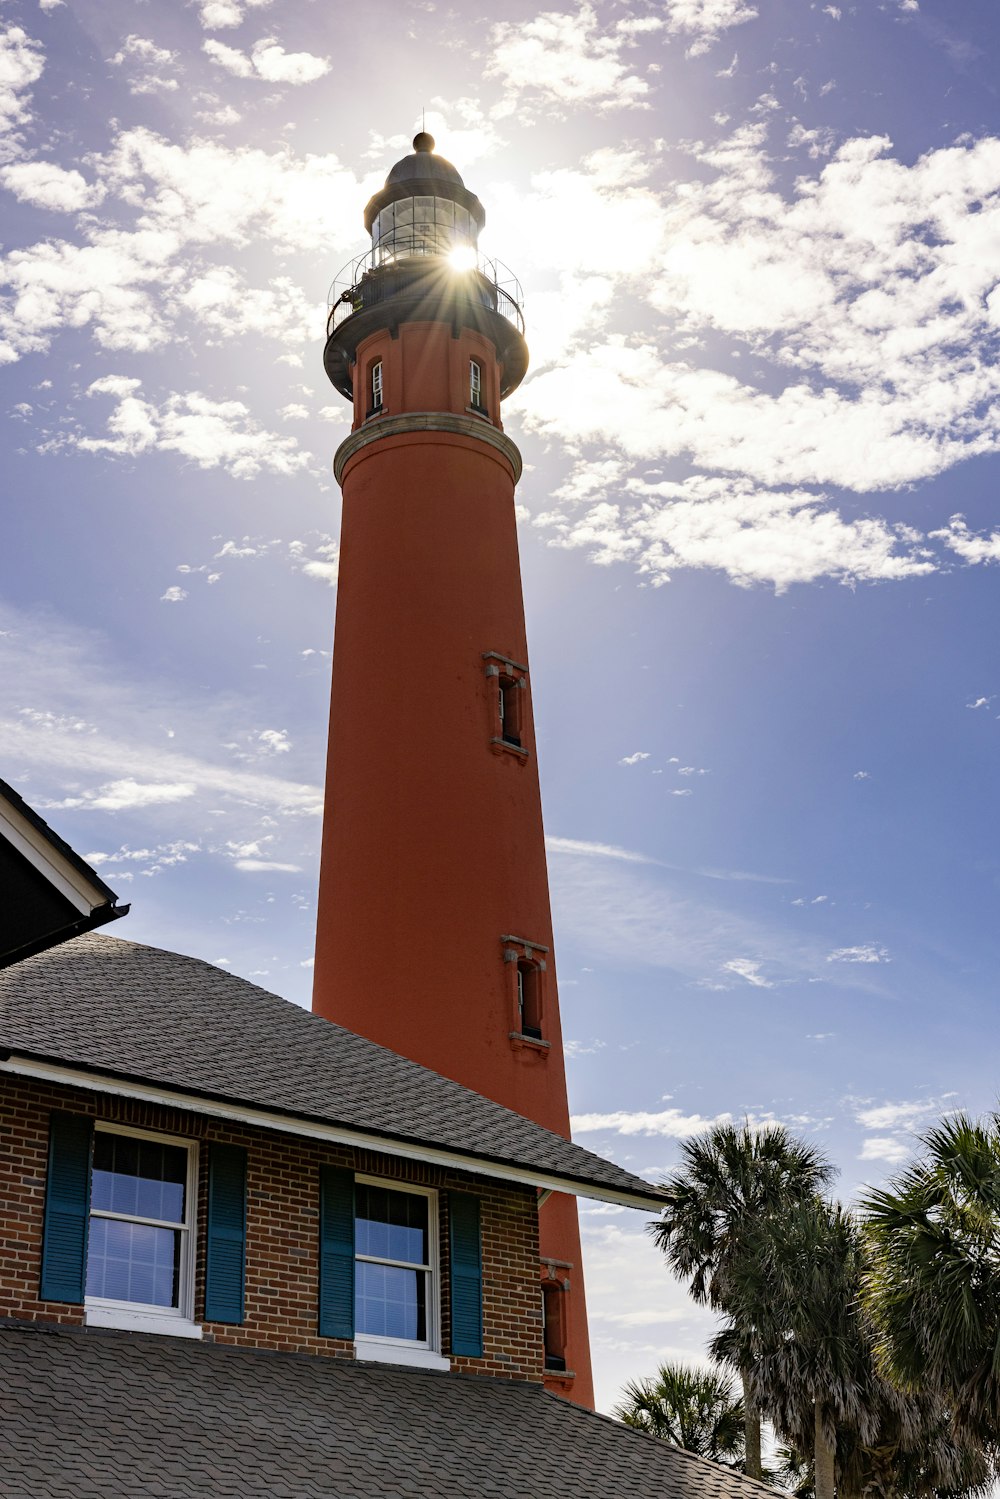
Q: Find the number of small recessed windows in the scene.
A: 5